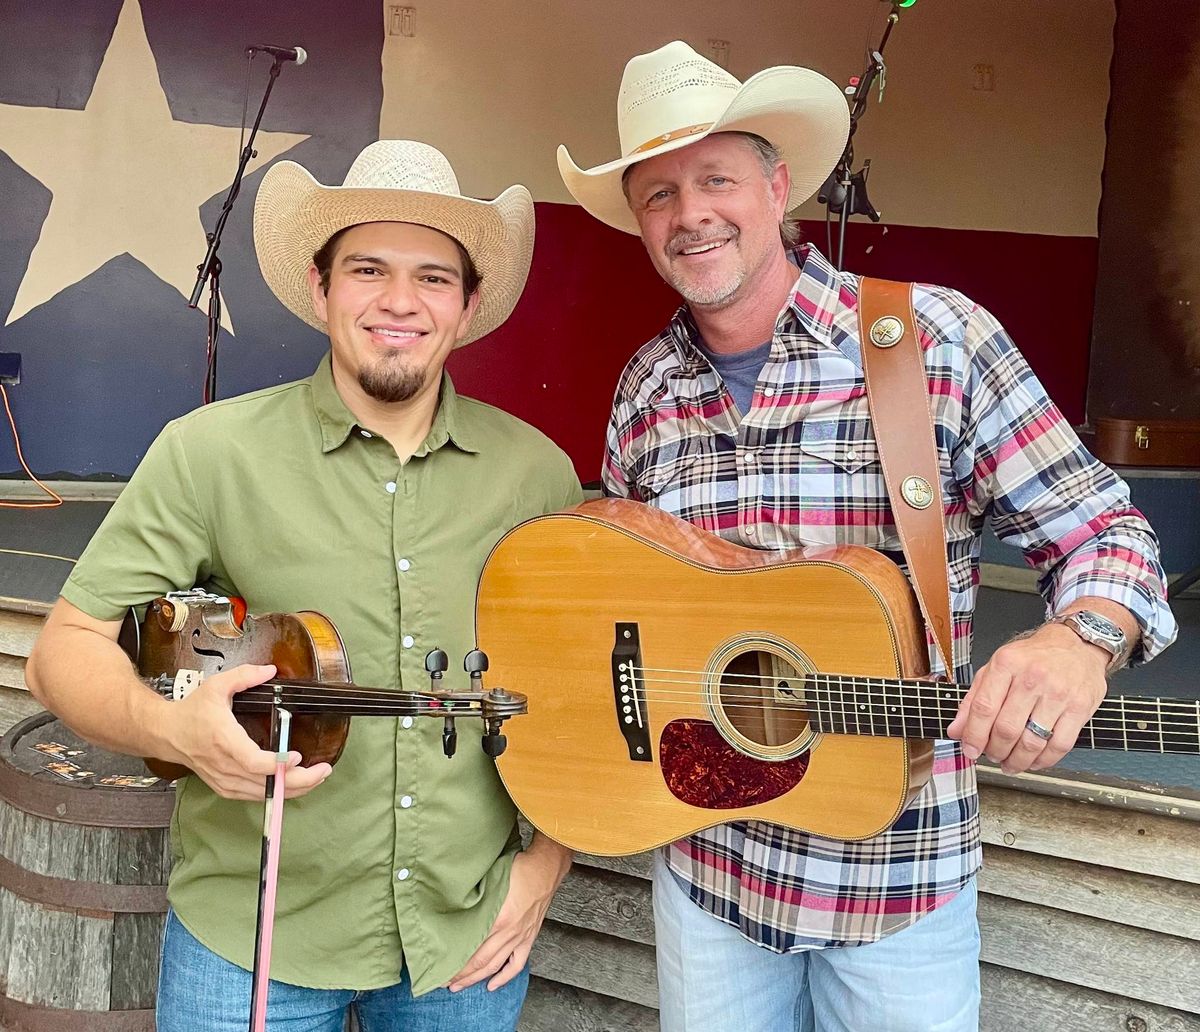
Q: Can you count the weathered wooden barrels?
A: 1